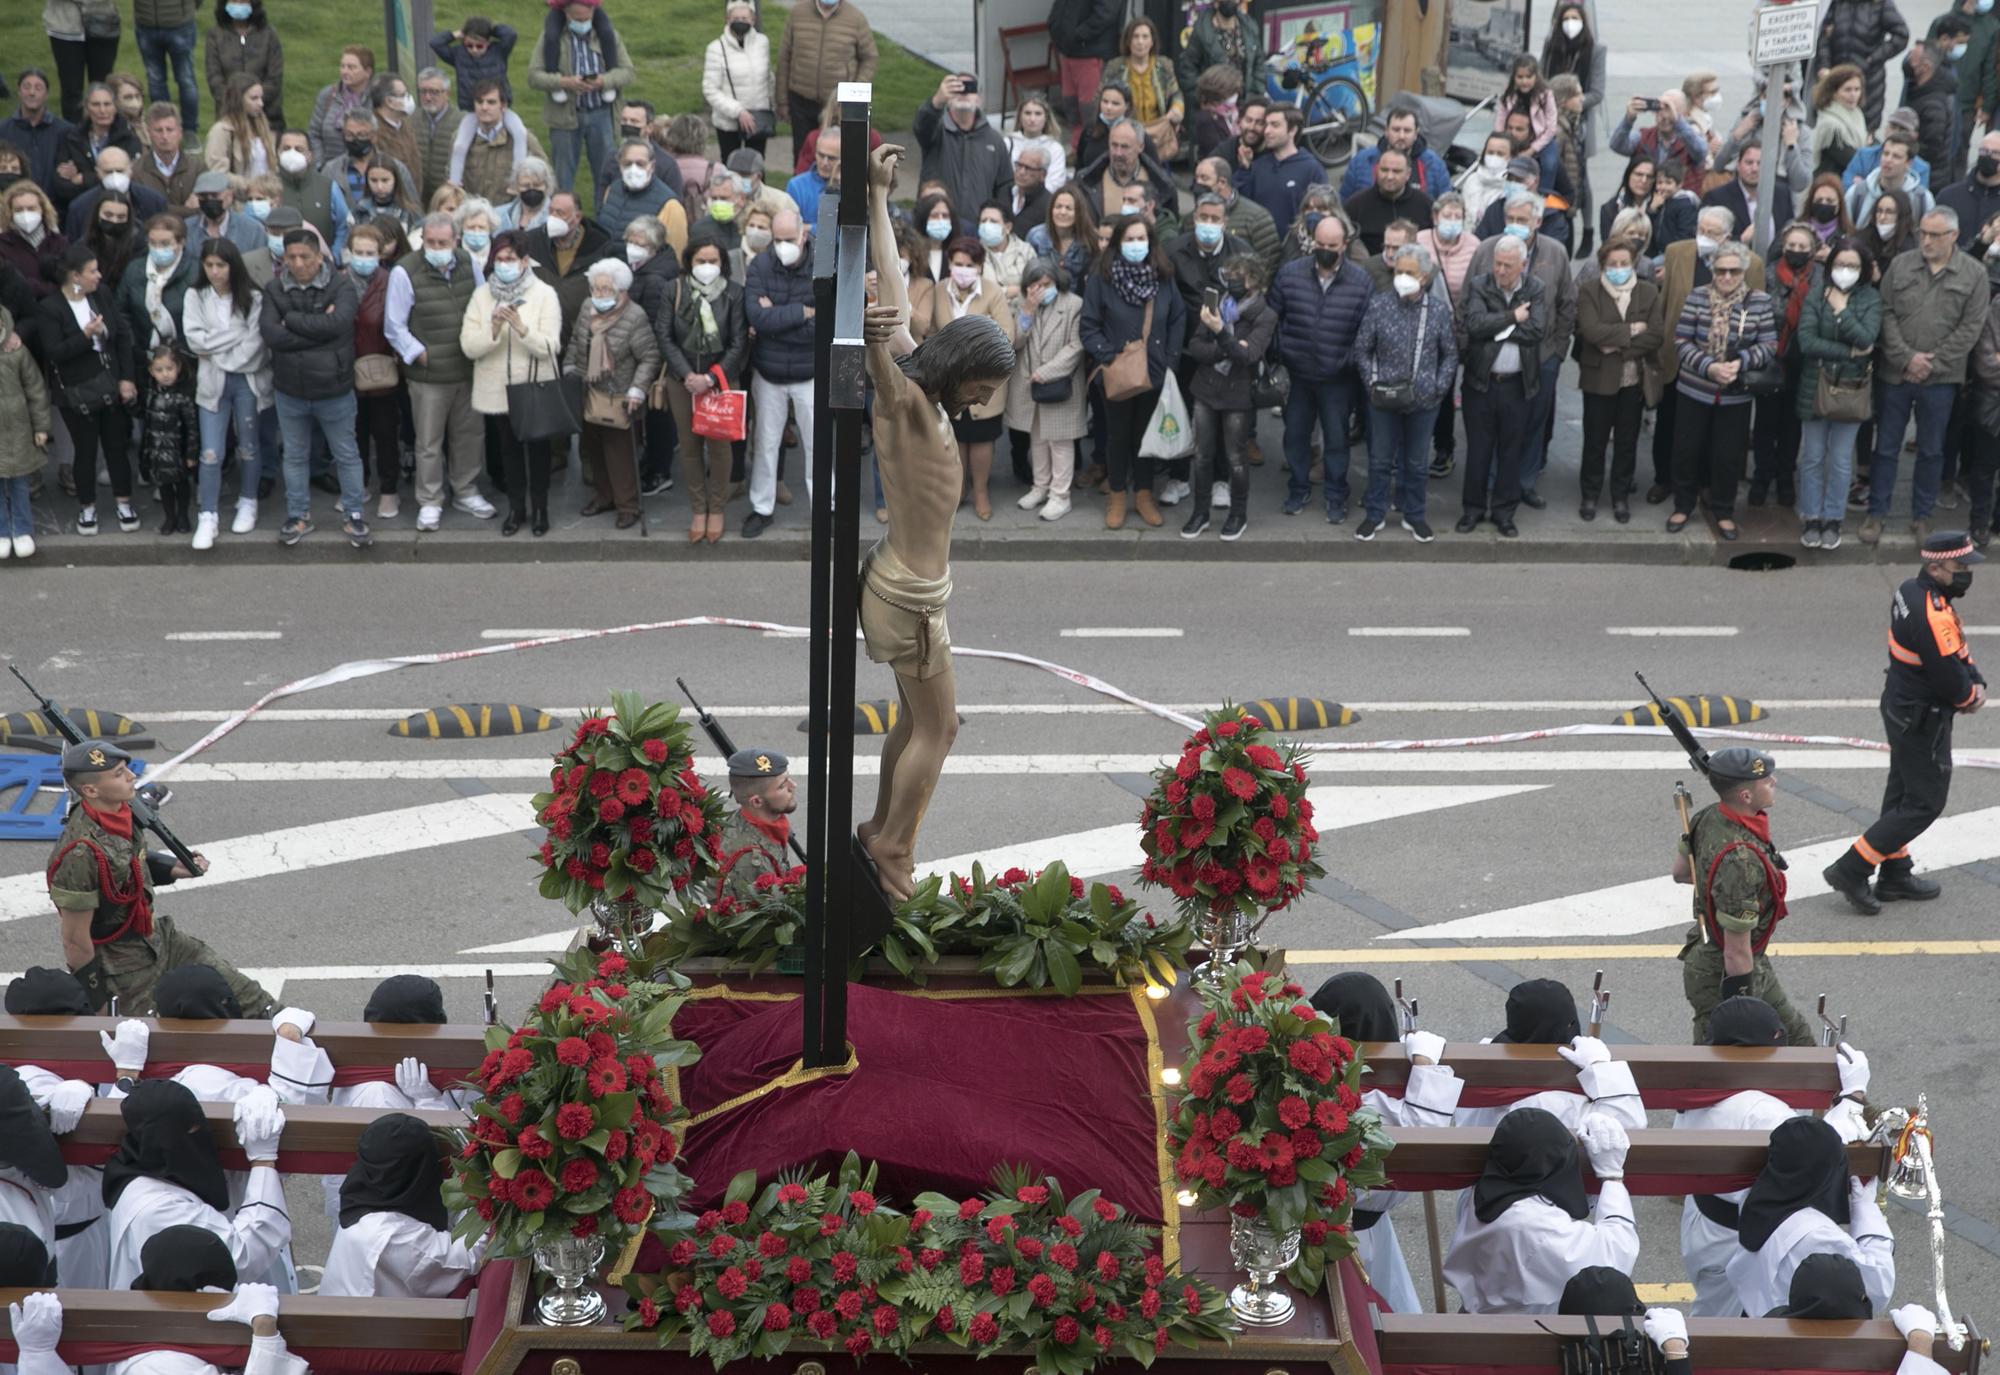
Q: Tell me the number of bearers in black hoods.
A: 15